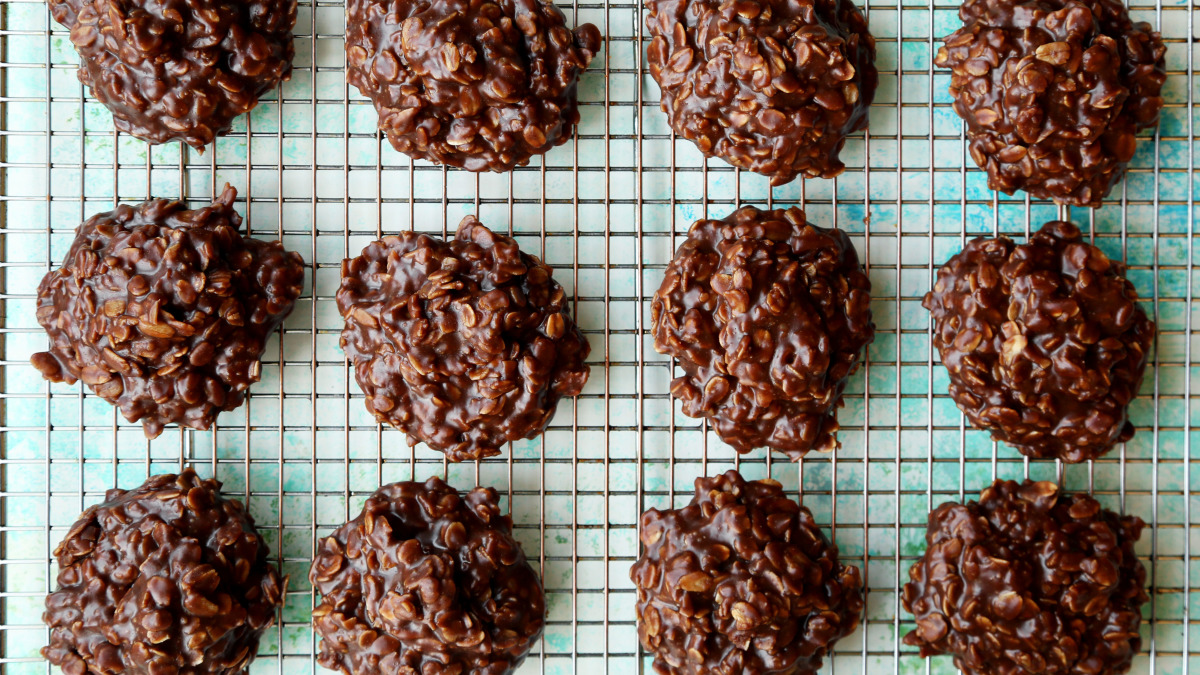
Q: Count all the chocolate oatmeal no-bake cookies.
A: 12